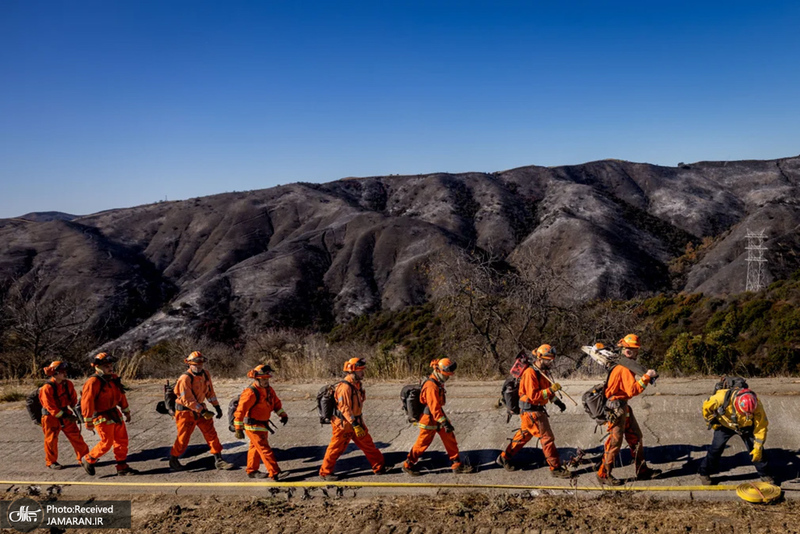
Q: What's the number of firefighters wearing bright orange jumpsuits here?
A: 8